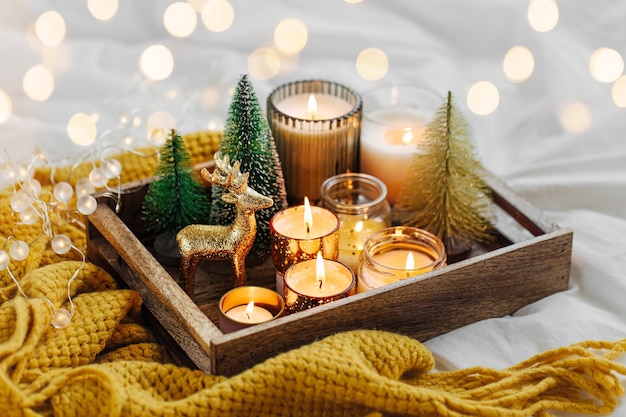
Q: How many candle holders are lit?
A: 7